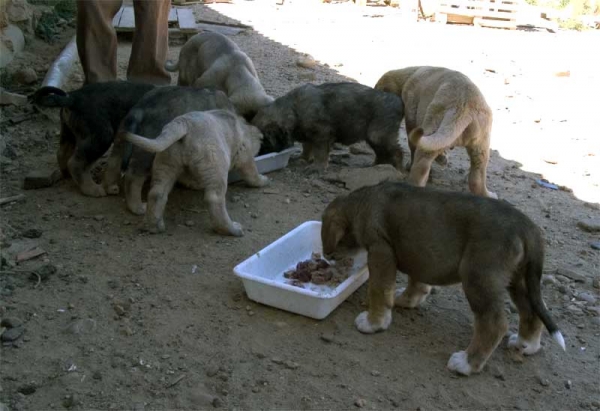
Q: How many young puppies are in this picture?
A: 7